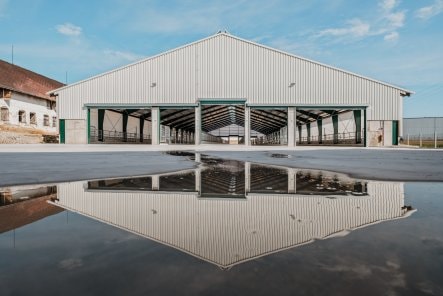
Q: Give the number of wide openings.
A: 5